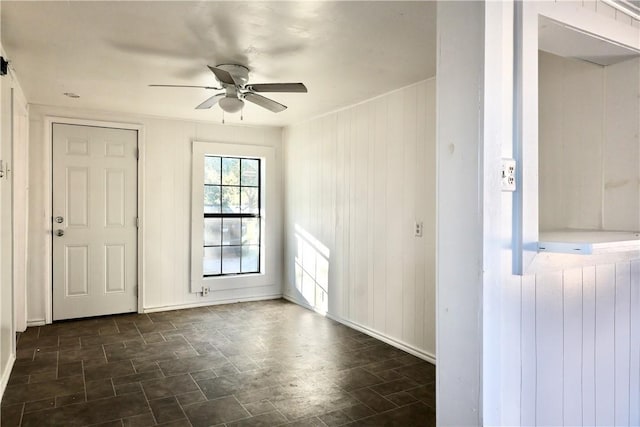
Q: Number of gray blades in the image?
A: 5